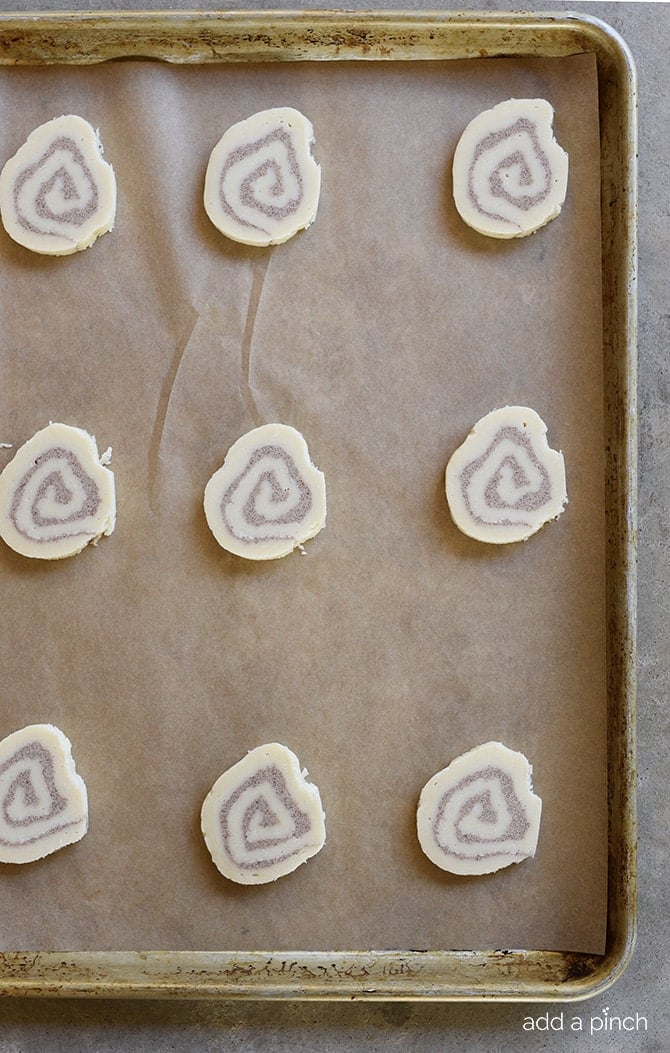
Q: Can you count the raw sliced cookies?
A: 9